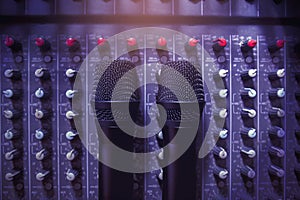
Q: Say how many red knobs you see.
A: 10